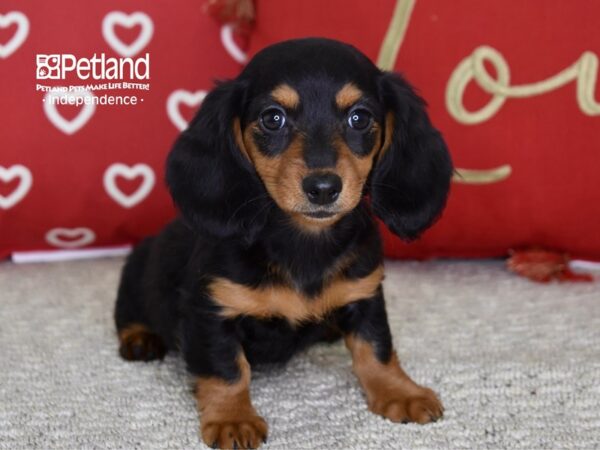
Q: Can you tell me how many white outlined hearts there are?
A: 8